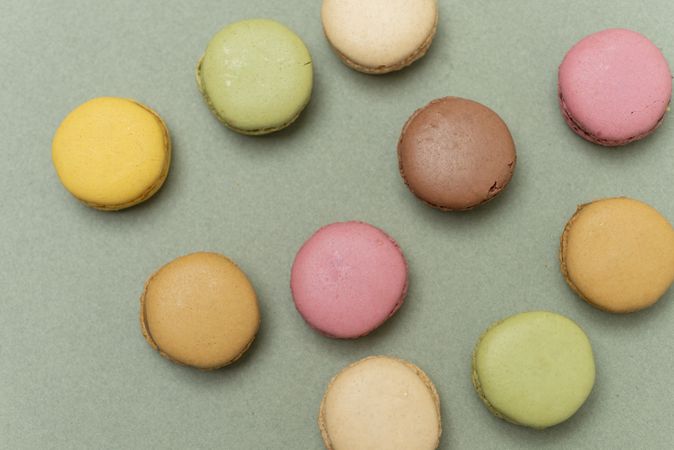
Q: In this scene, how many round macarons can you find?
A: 10